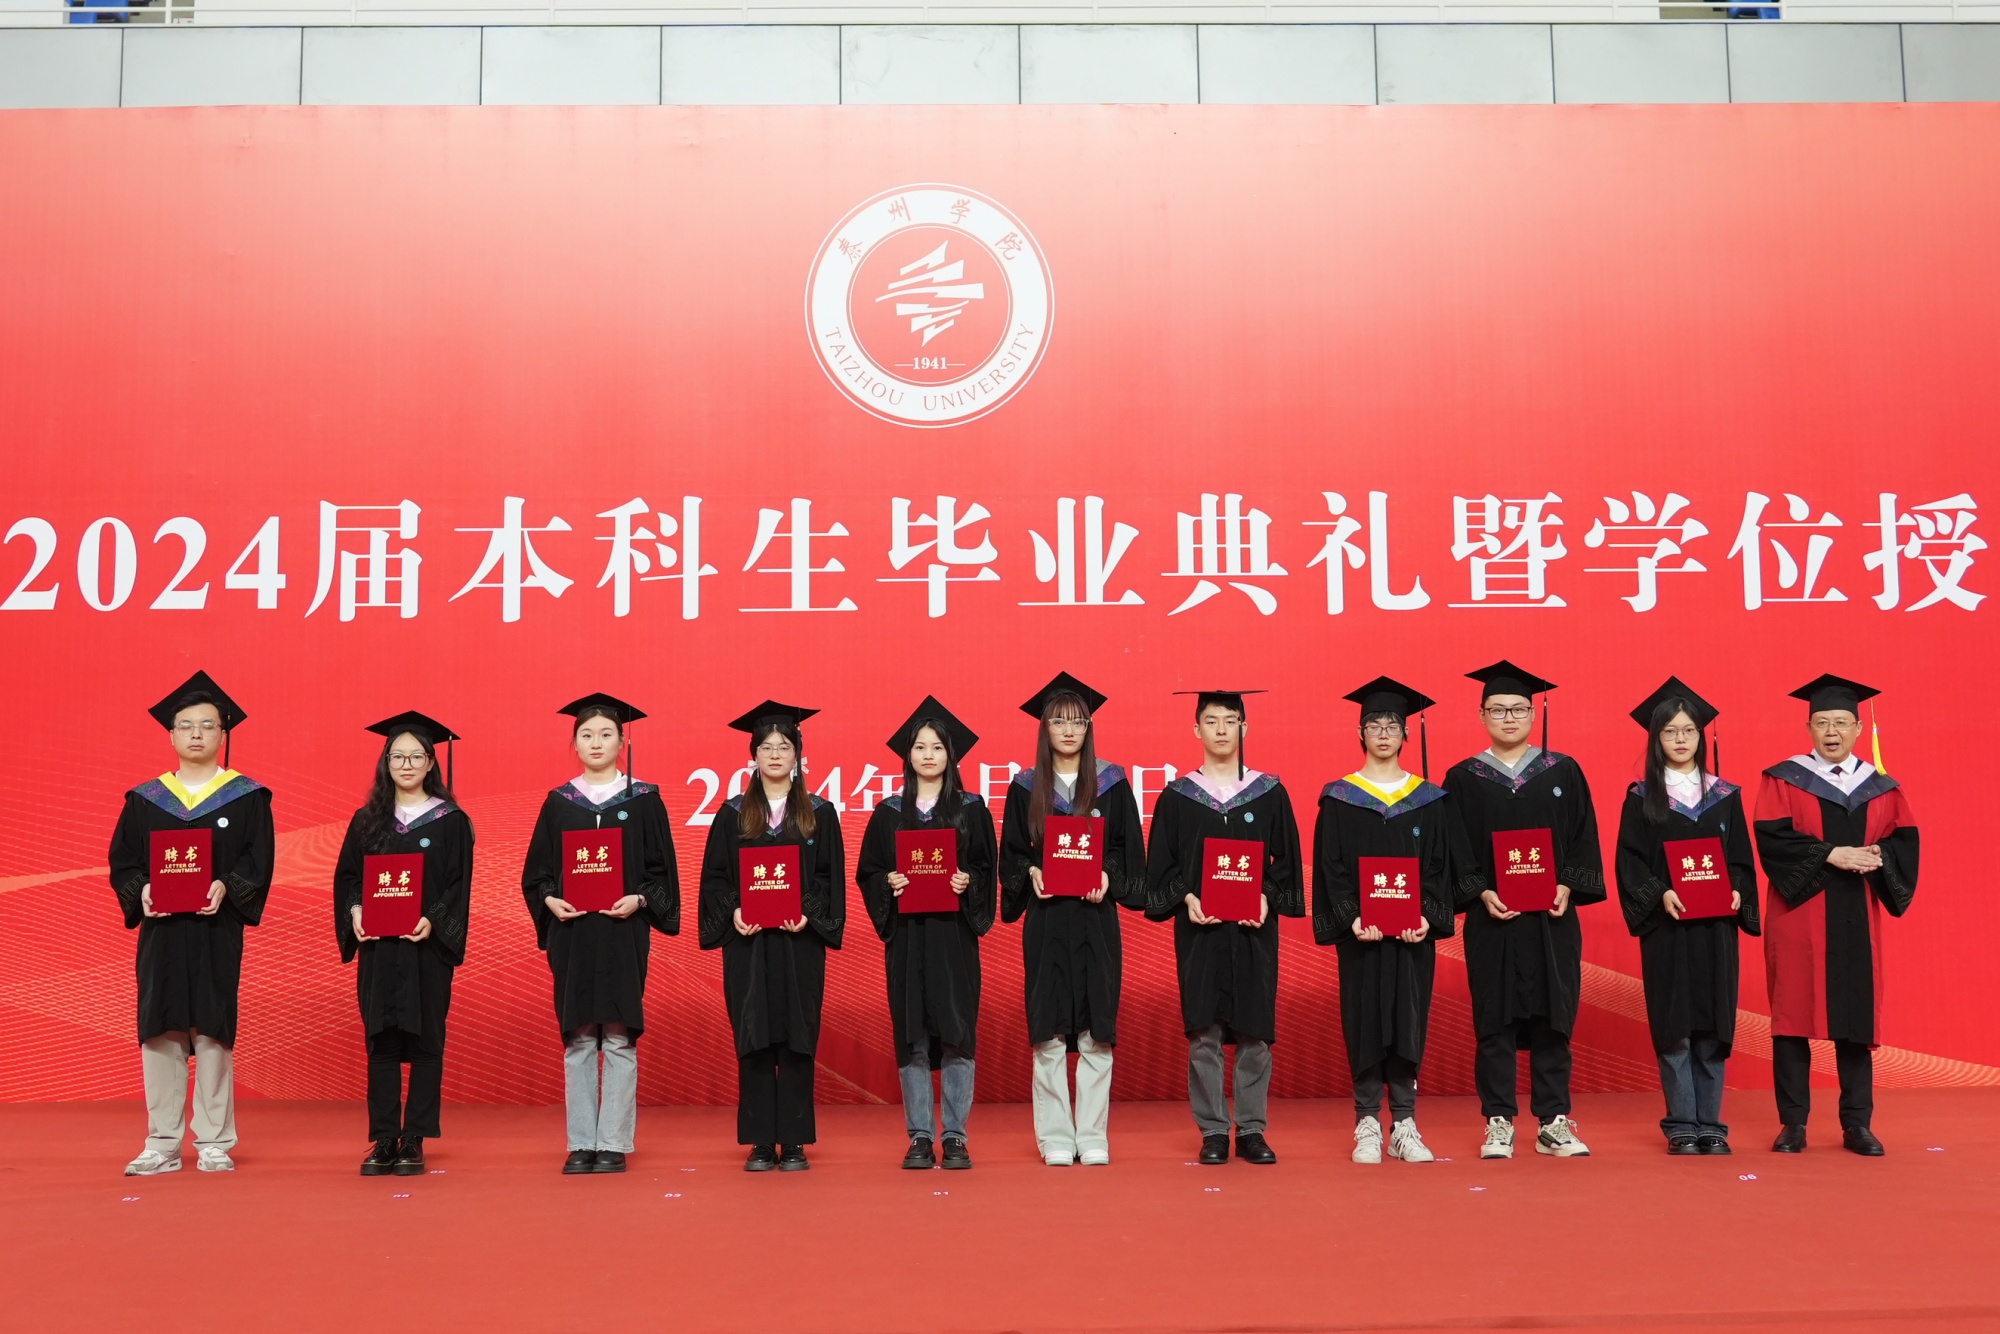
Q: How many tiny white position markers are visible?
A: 13